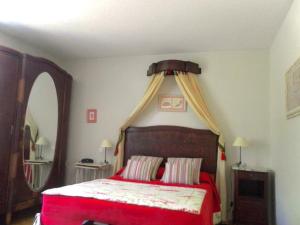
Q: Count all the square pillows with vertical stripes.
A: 2